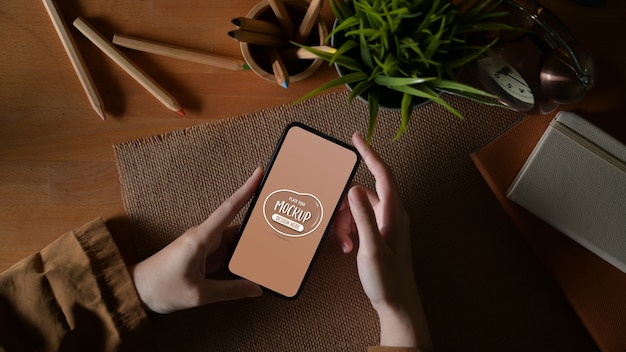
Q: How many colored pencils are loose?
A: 3